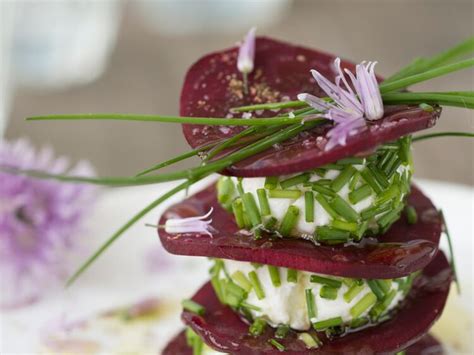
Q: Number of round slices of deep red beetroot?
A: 4